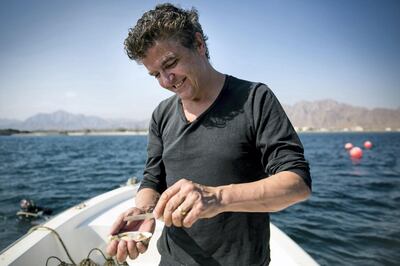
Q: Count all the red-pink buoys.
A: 3